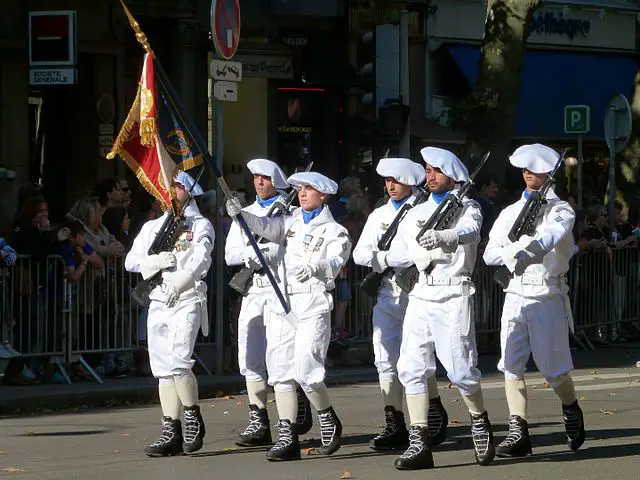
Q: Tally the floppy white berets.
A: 6